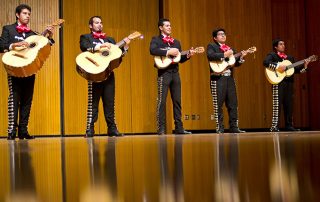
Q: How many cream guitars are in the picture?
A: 5